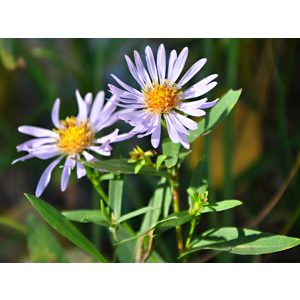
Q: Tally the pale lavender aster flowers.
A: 2